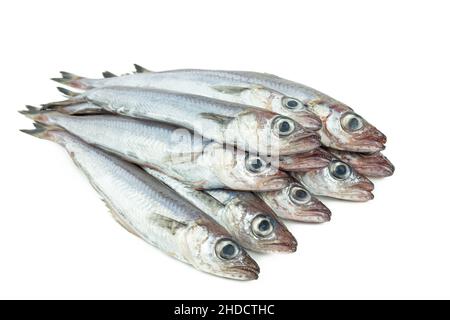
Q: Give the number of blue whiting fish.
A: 10